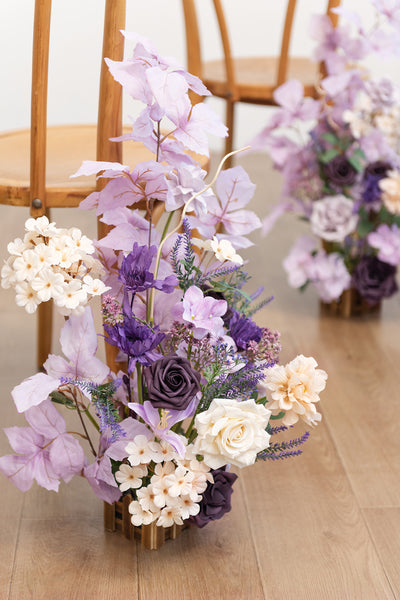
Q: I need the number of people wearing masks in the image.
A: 0